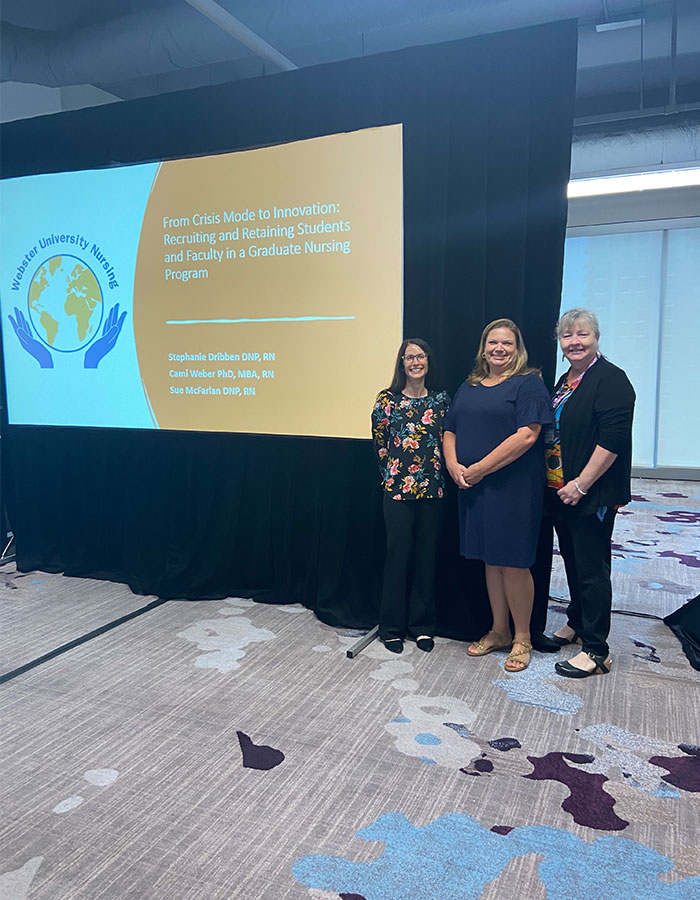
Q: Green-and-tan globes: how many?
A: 1